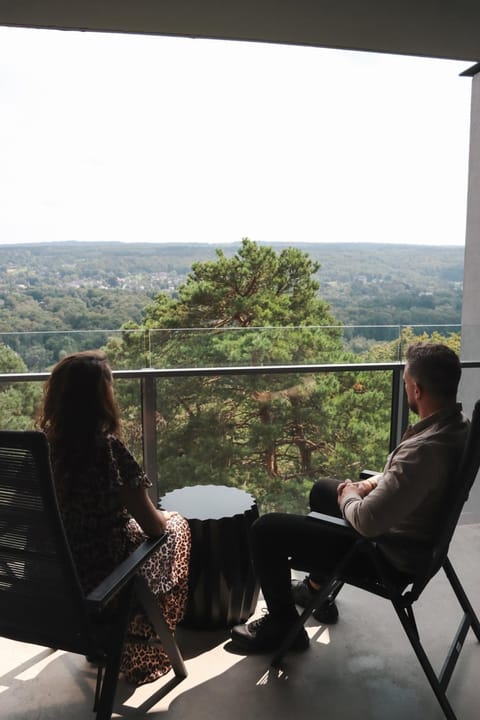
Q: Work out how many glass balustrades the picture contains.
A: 3